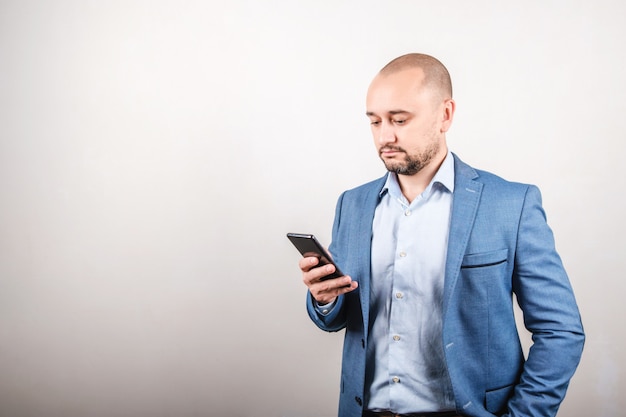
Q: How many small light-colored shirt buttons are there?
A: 5